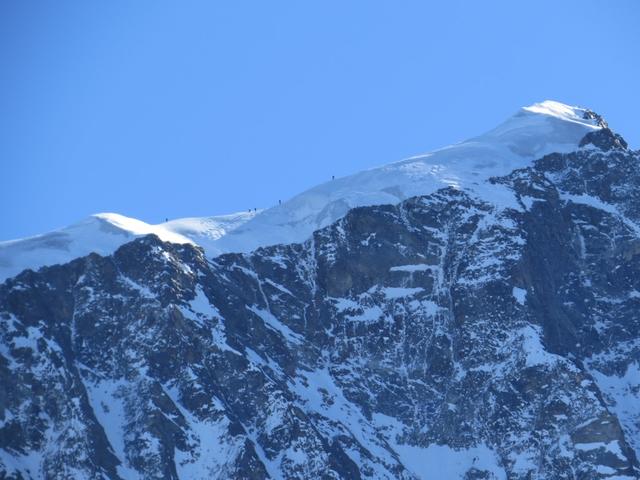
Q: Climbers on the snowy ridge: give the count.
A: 5